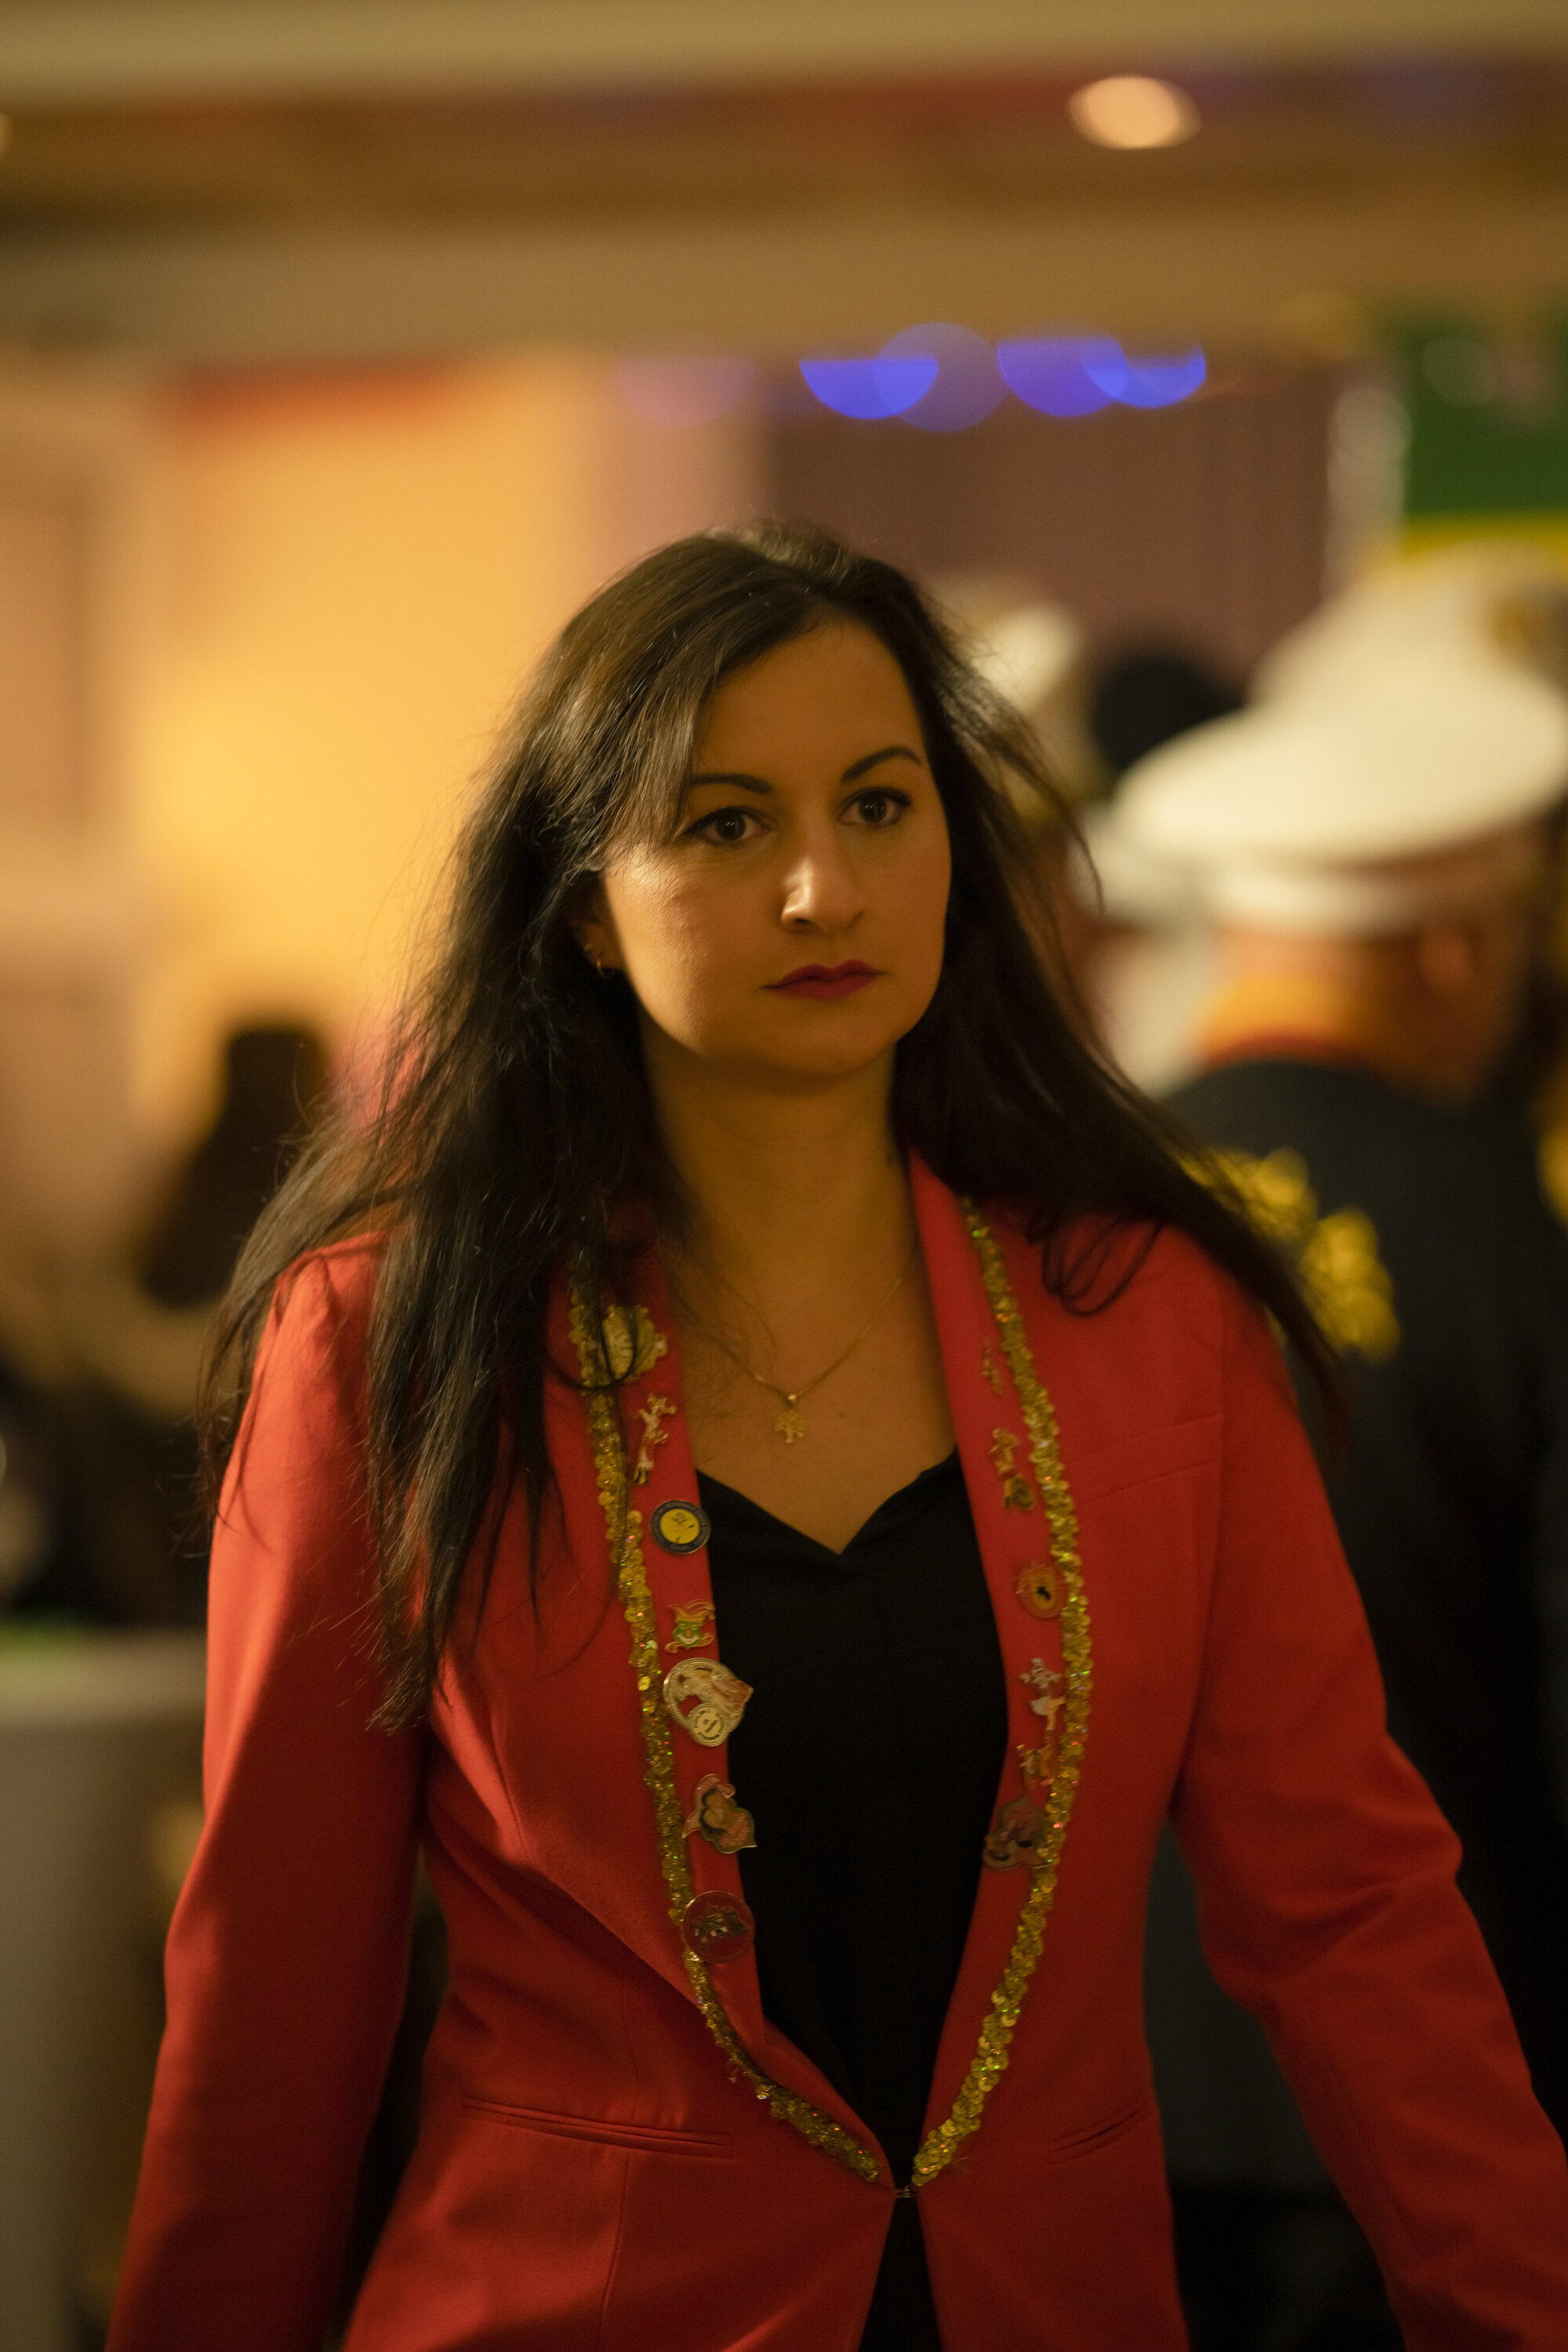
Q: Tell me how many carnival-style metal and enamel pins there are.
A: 13